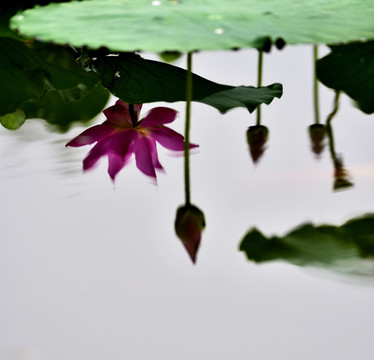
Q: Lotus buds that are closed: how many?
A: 3